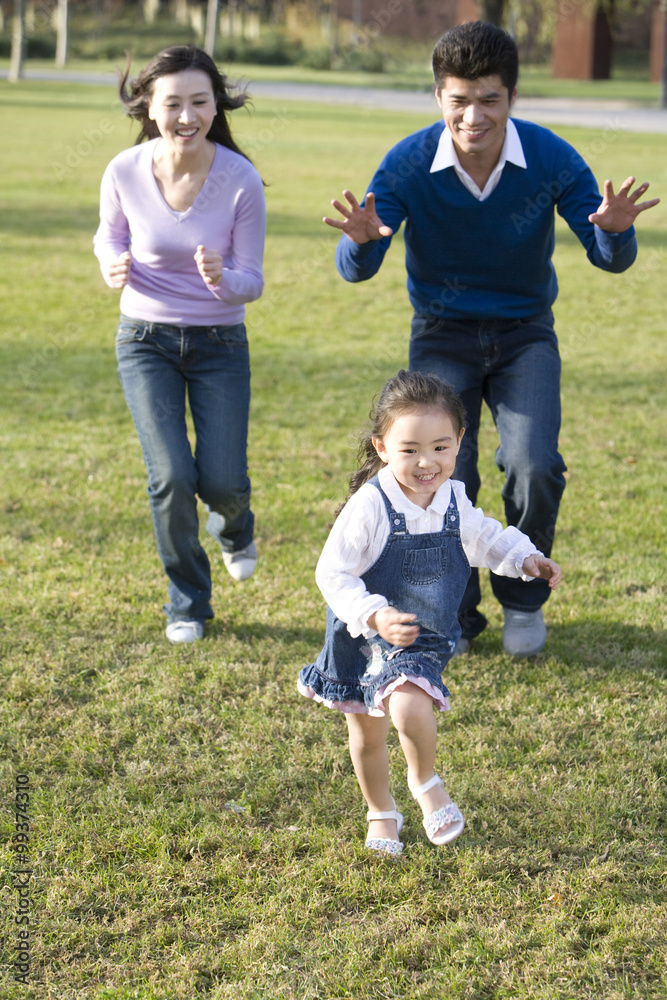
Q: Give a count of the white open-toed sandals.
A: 2